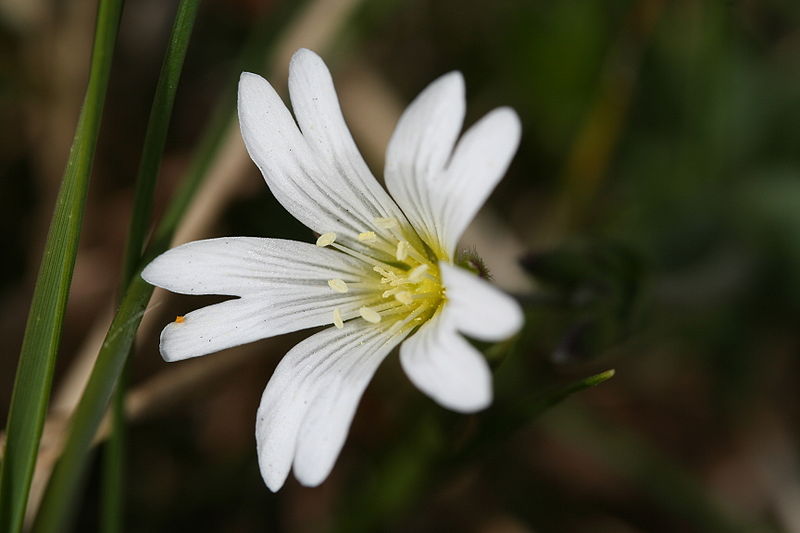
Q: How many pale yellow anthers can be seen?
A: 9